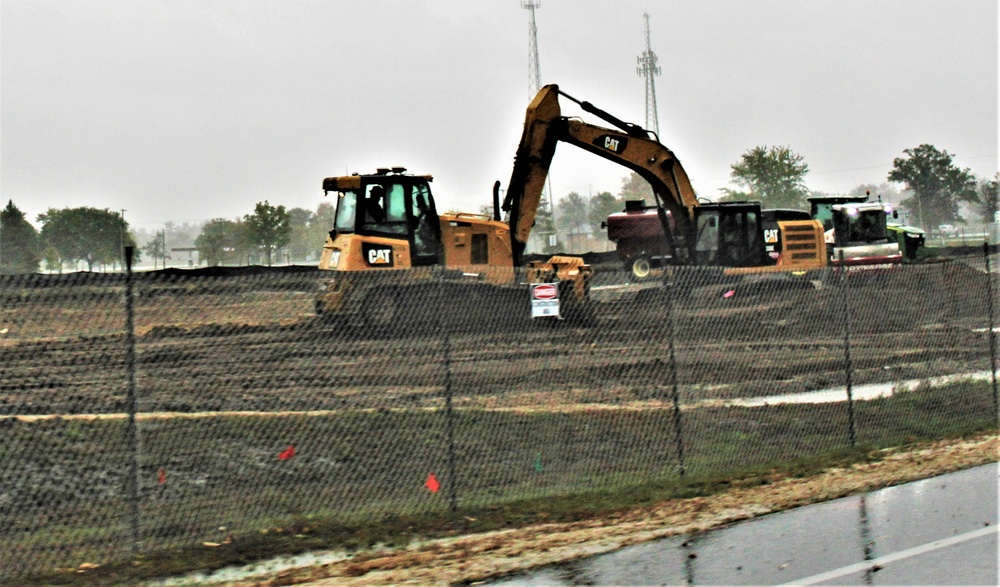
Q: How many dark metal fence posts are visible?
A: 5